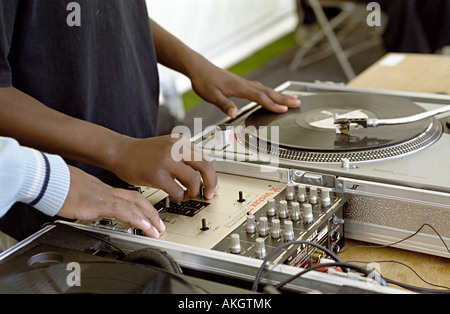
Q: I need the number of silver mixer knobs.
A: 14